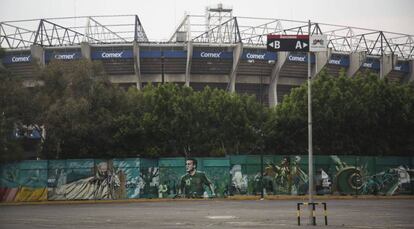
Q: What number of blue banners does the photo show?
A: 10